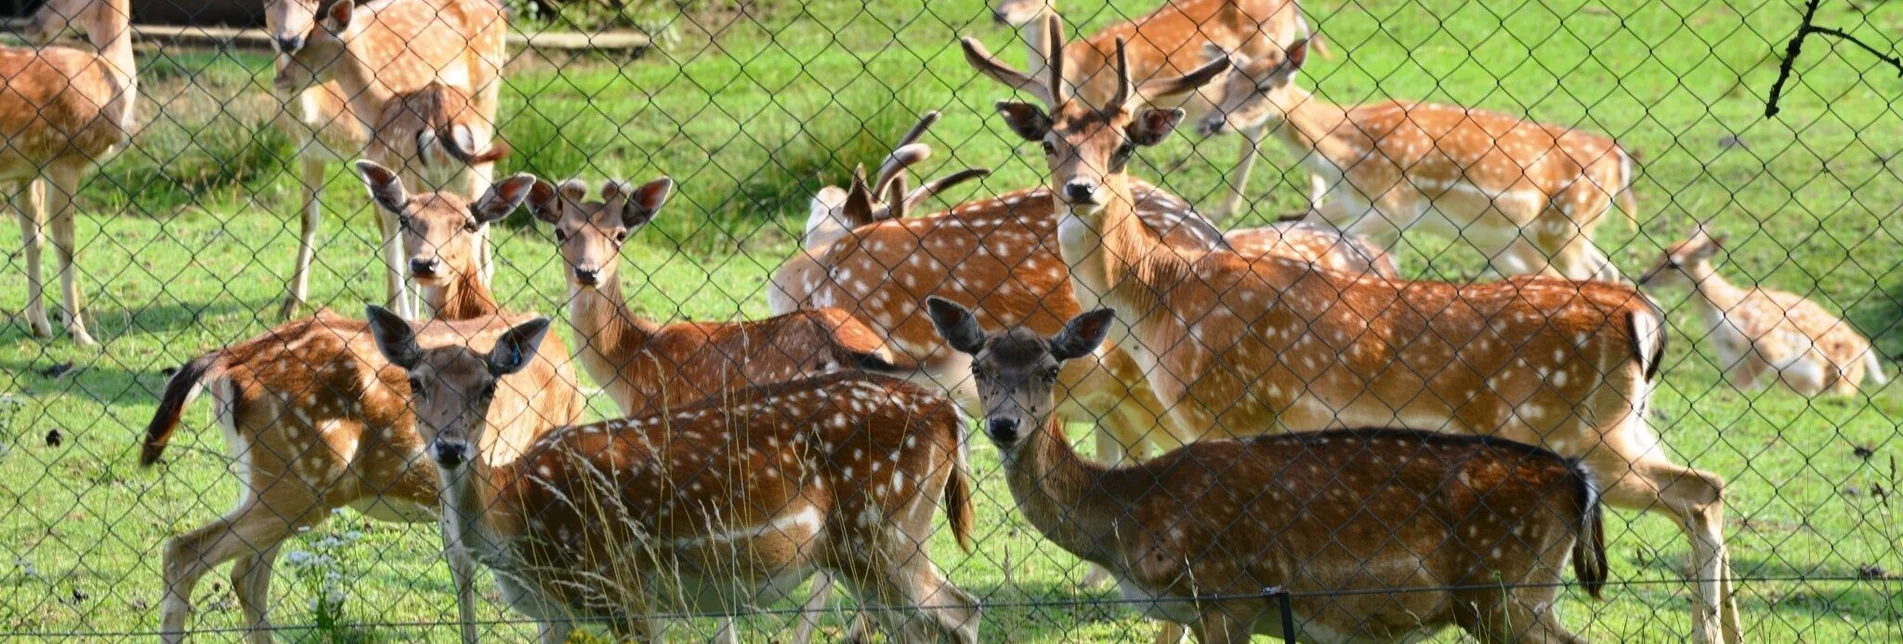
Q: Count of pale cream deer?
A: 1